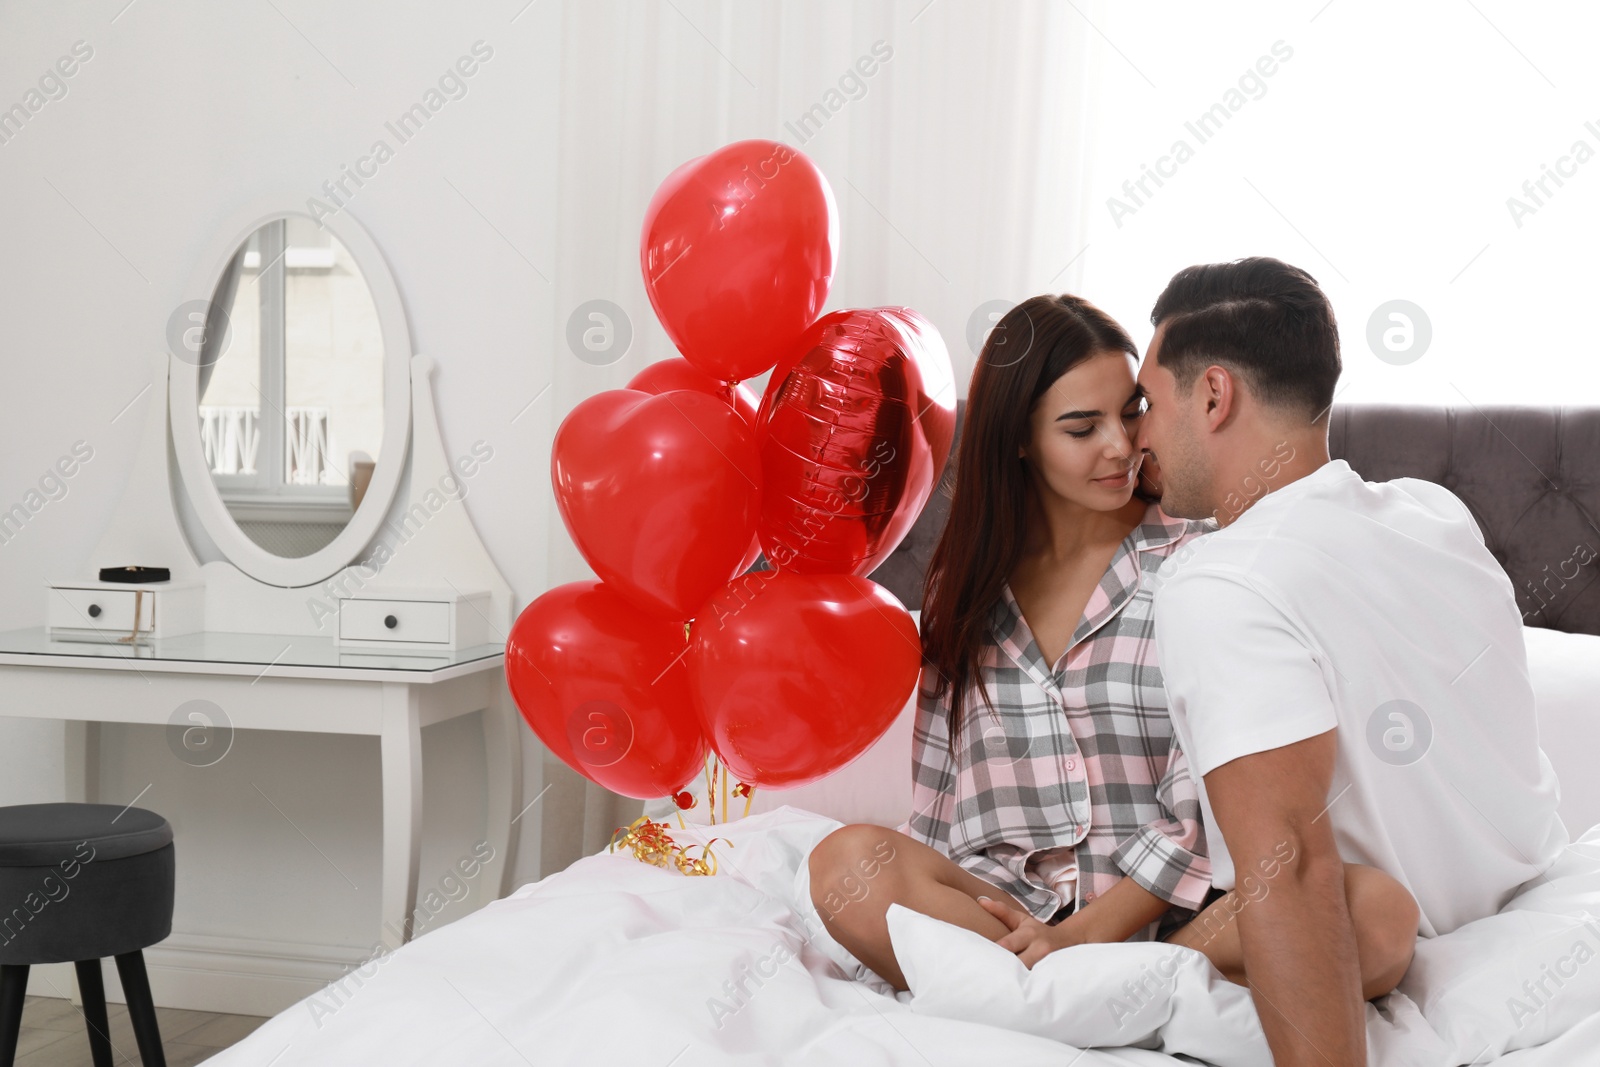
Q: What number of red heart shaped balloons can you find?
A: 6